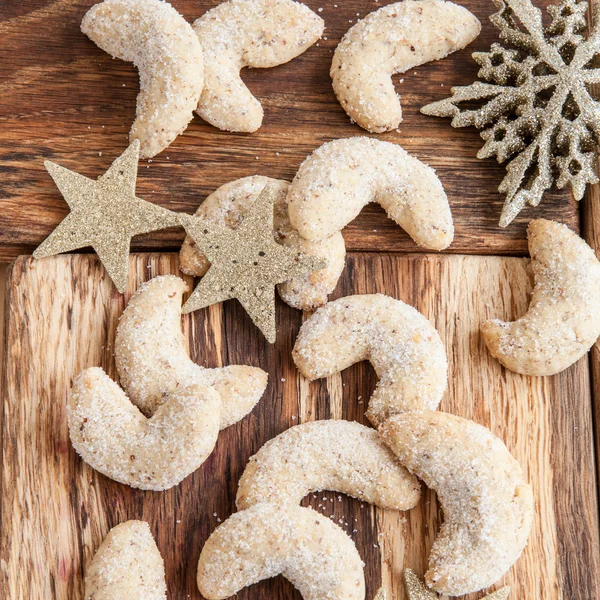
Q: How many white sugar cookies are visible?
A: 13